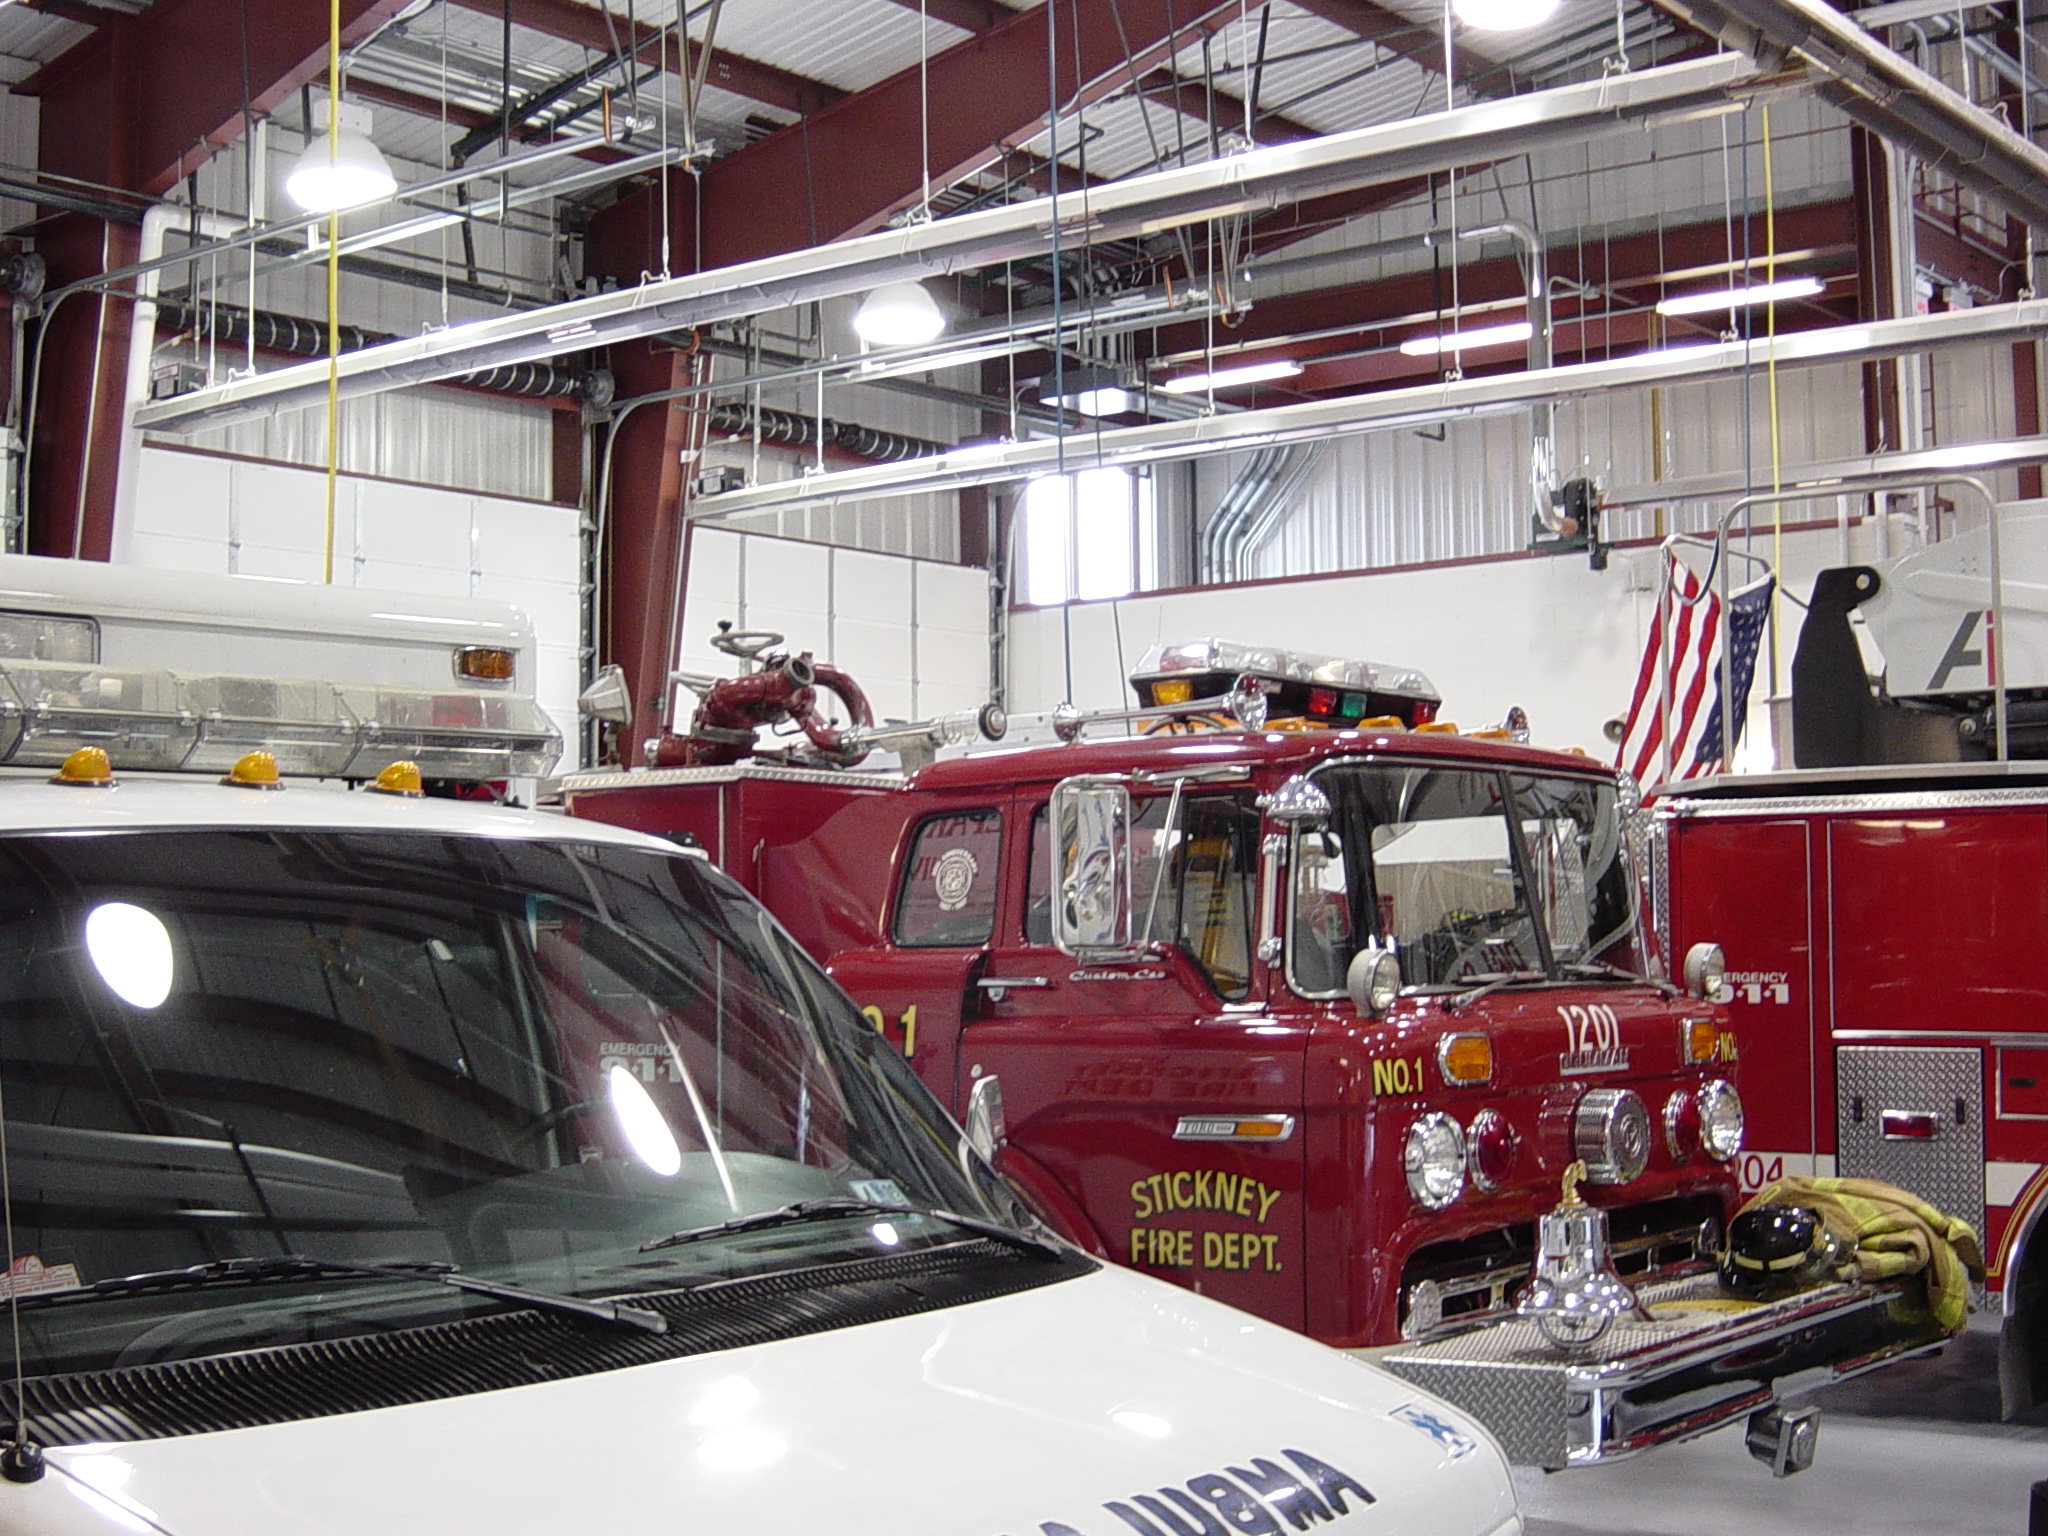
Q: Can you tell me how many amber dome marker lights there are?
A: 3